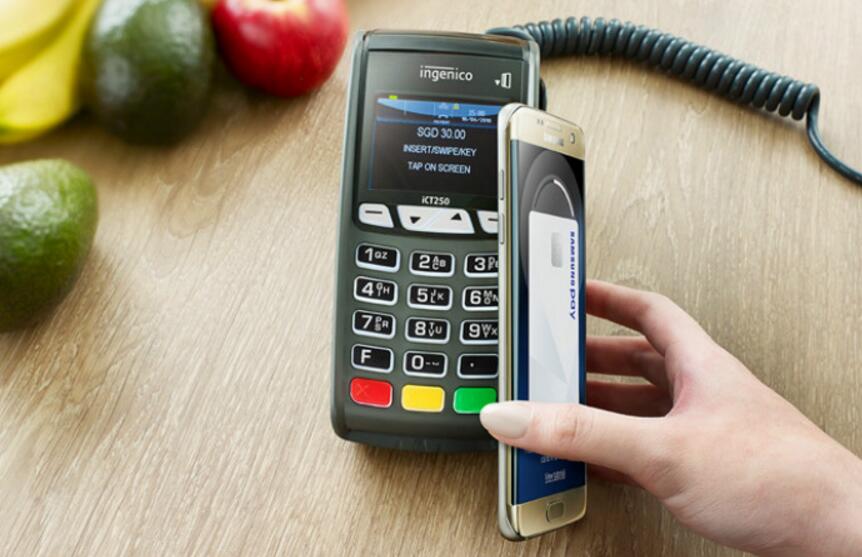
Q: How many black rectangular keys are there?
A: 12